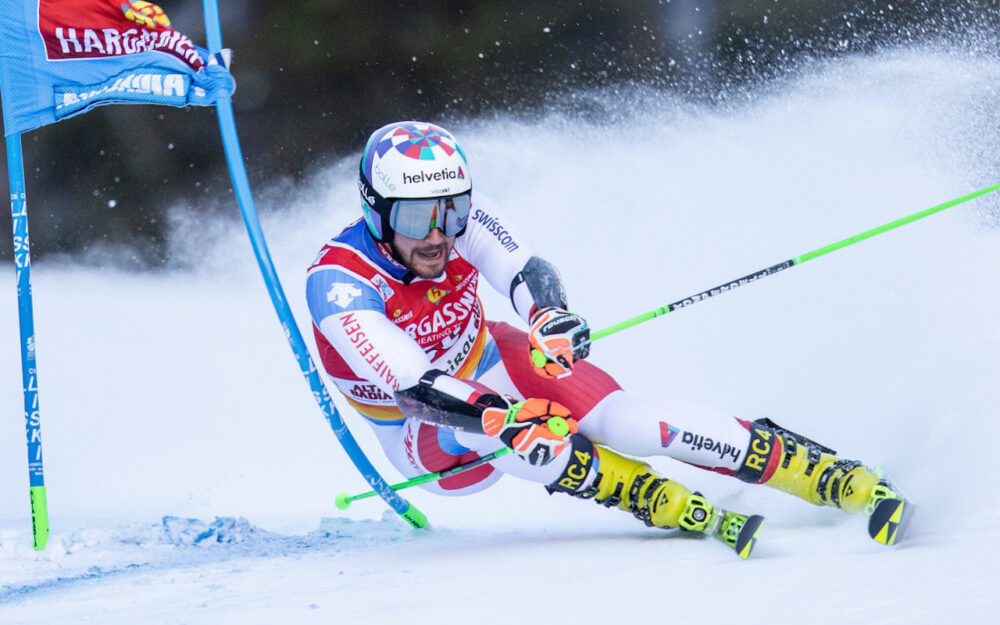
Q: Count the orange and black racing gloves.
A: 2